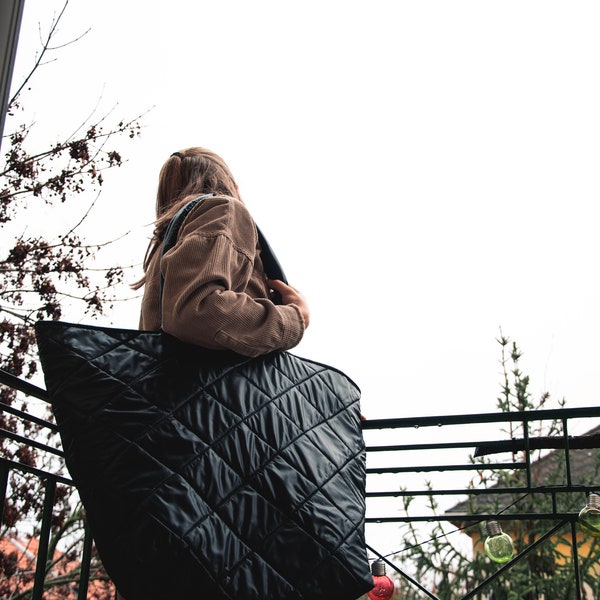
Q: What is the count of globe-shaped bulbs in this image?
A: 3